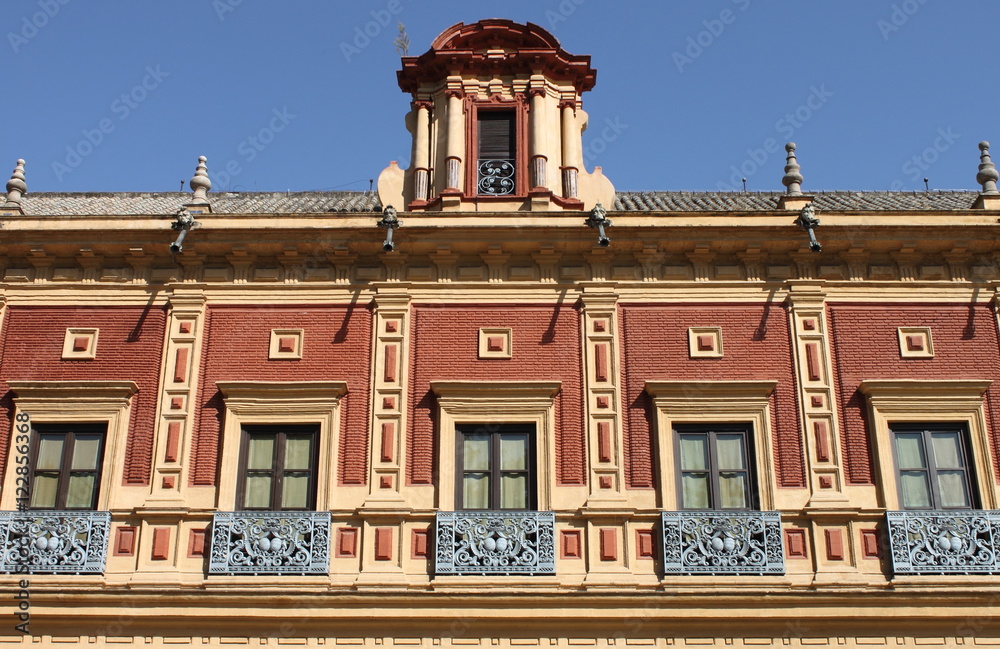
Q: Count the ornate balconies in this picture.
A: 5